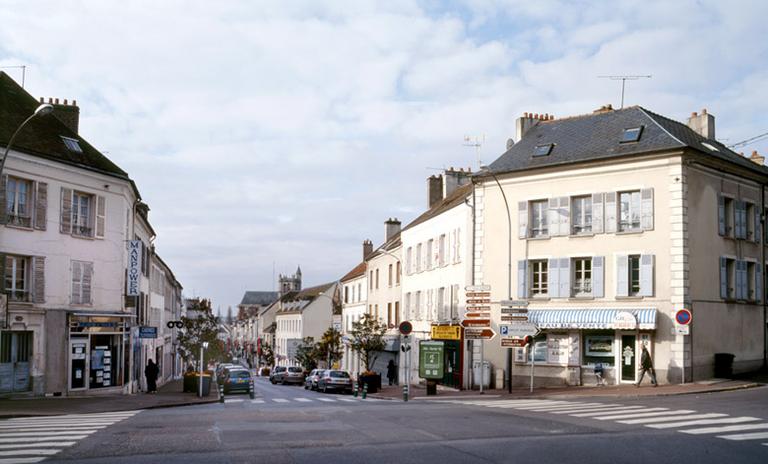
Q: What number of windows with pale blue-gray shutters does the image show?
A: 10